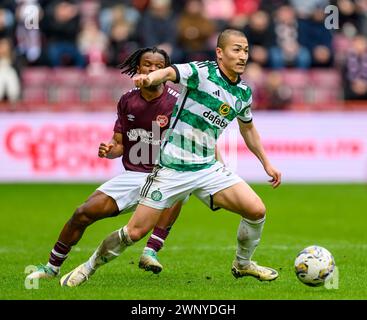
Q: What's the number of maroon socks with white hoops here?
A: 2